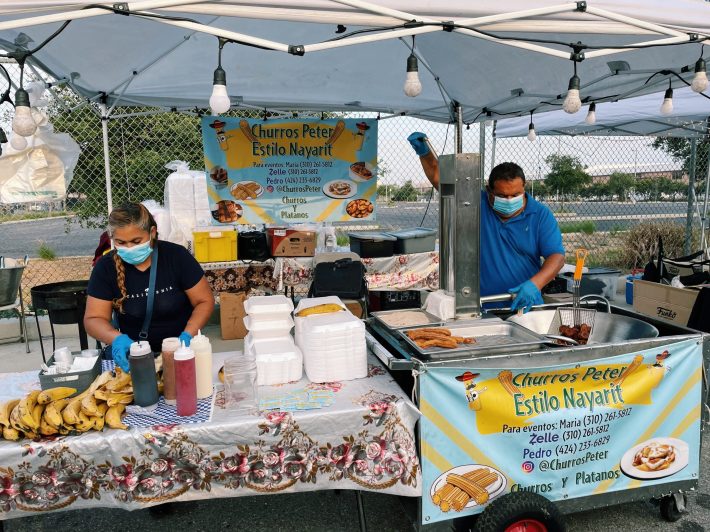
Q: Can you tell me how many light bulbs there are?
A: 9